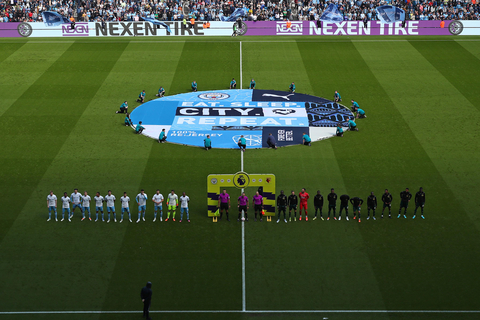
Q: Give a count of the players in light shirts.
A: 11